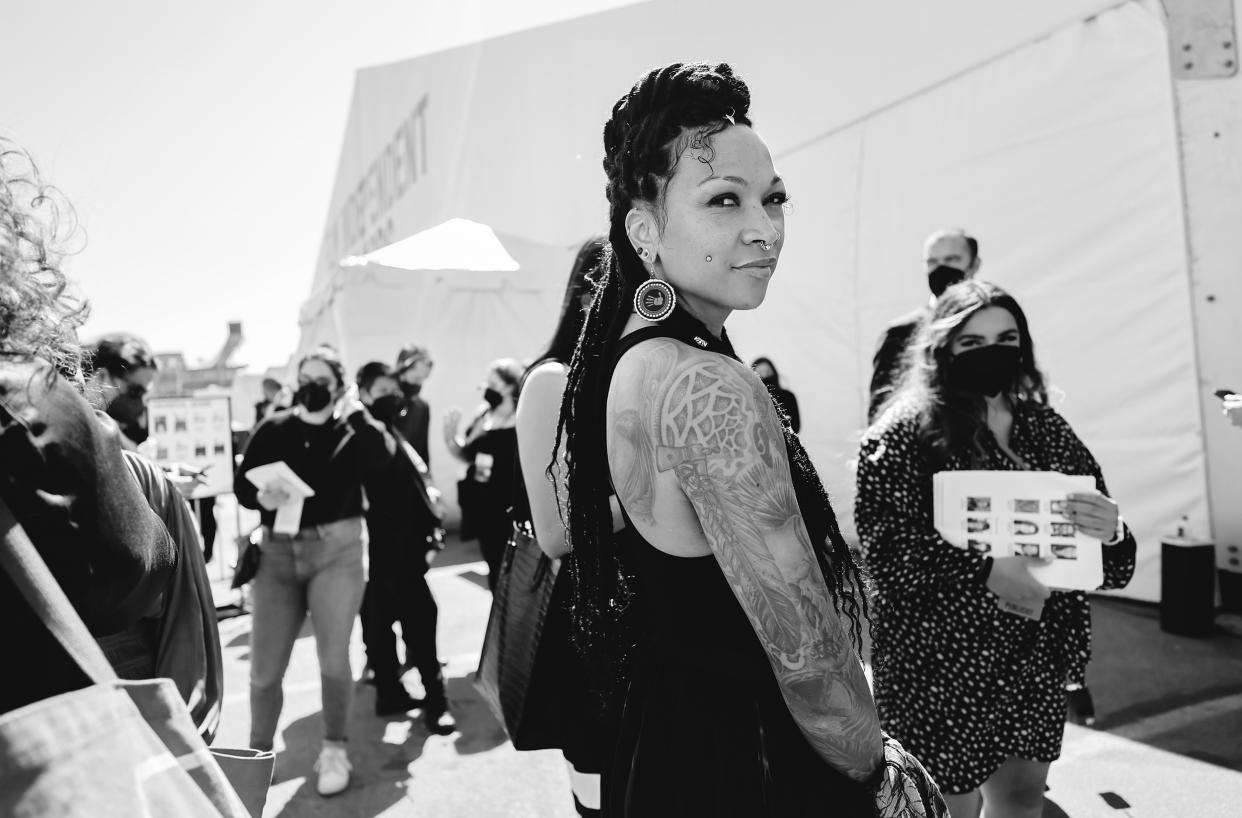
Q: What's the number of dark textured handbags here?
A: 1